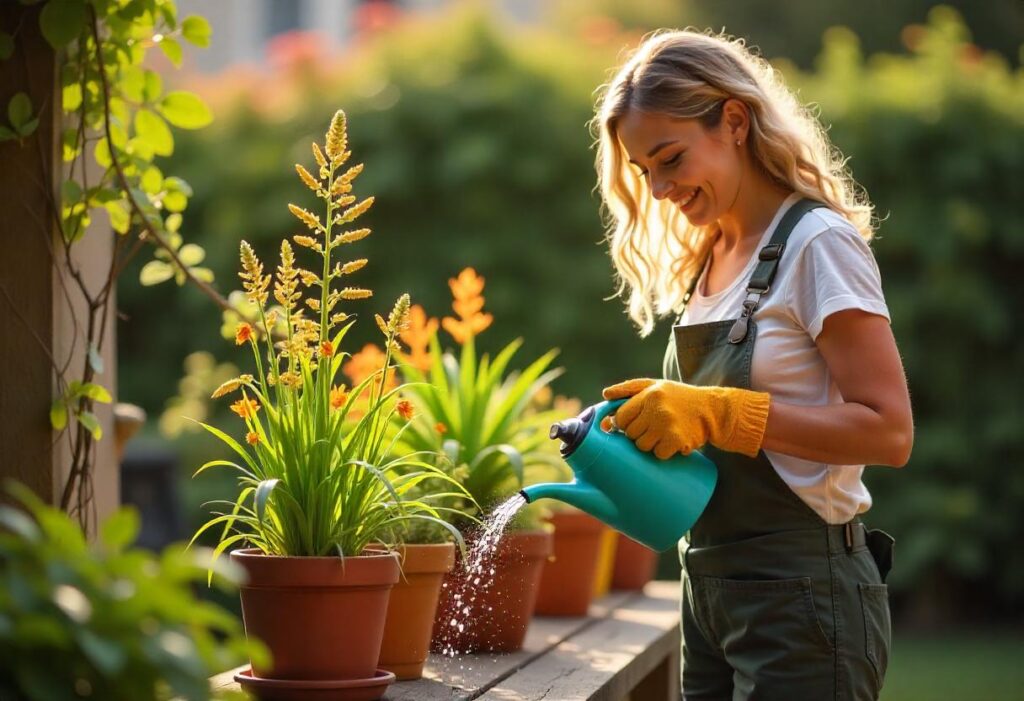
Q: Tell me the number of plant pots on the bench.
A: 6